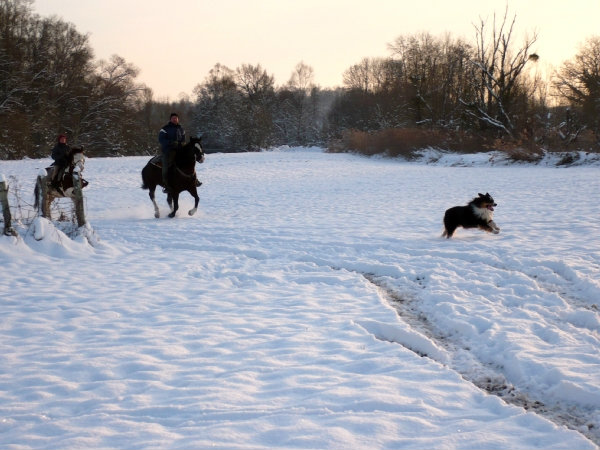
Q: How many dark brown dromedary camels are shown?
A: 0